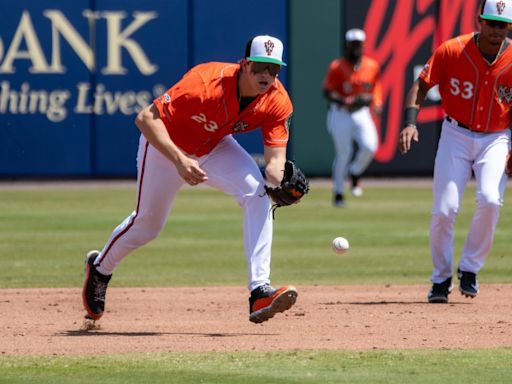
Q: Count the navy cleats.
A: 2